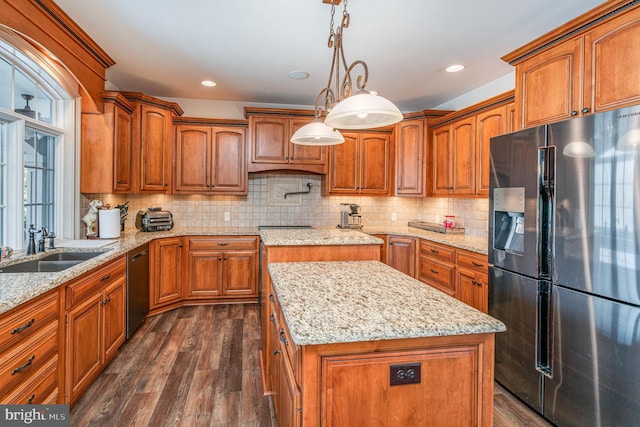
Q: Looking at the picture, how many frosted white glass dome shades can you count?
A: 2